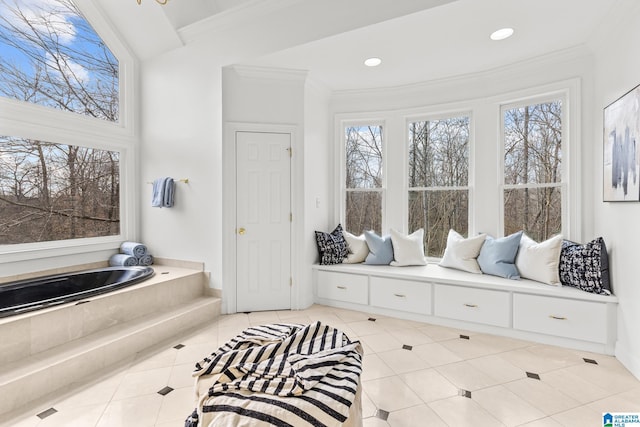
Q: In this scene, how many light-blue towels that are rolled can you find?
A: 3